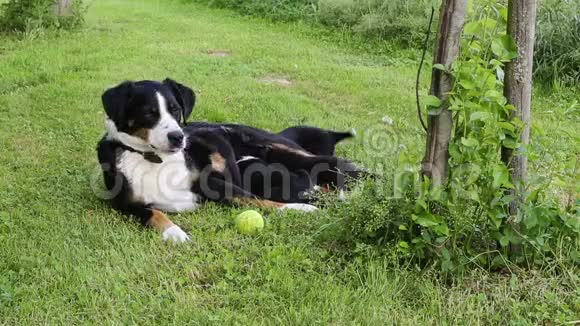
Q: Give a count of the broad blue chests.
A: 0